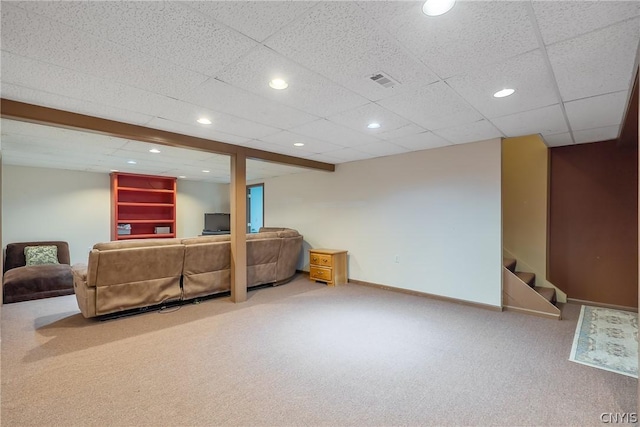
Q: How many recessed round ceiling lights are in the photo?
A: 11